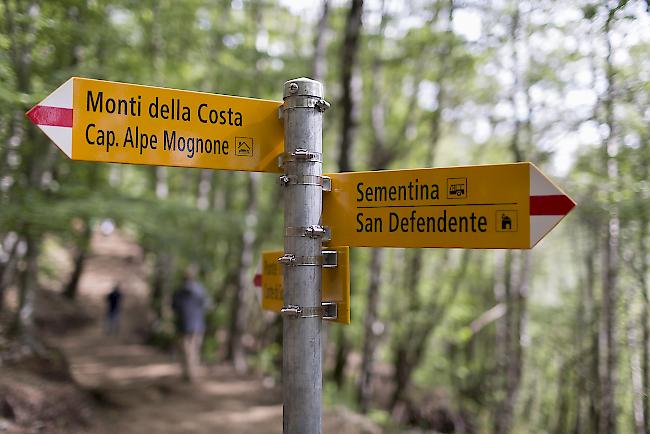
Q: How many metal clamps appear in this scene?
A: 6